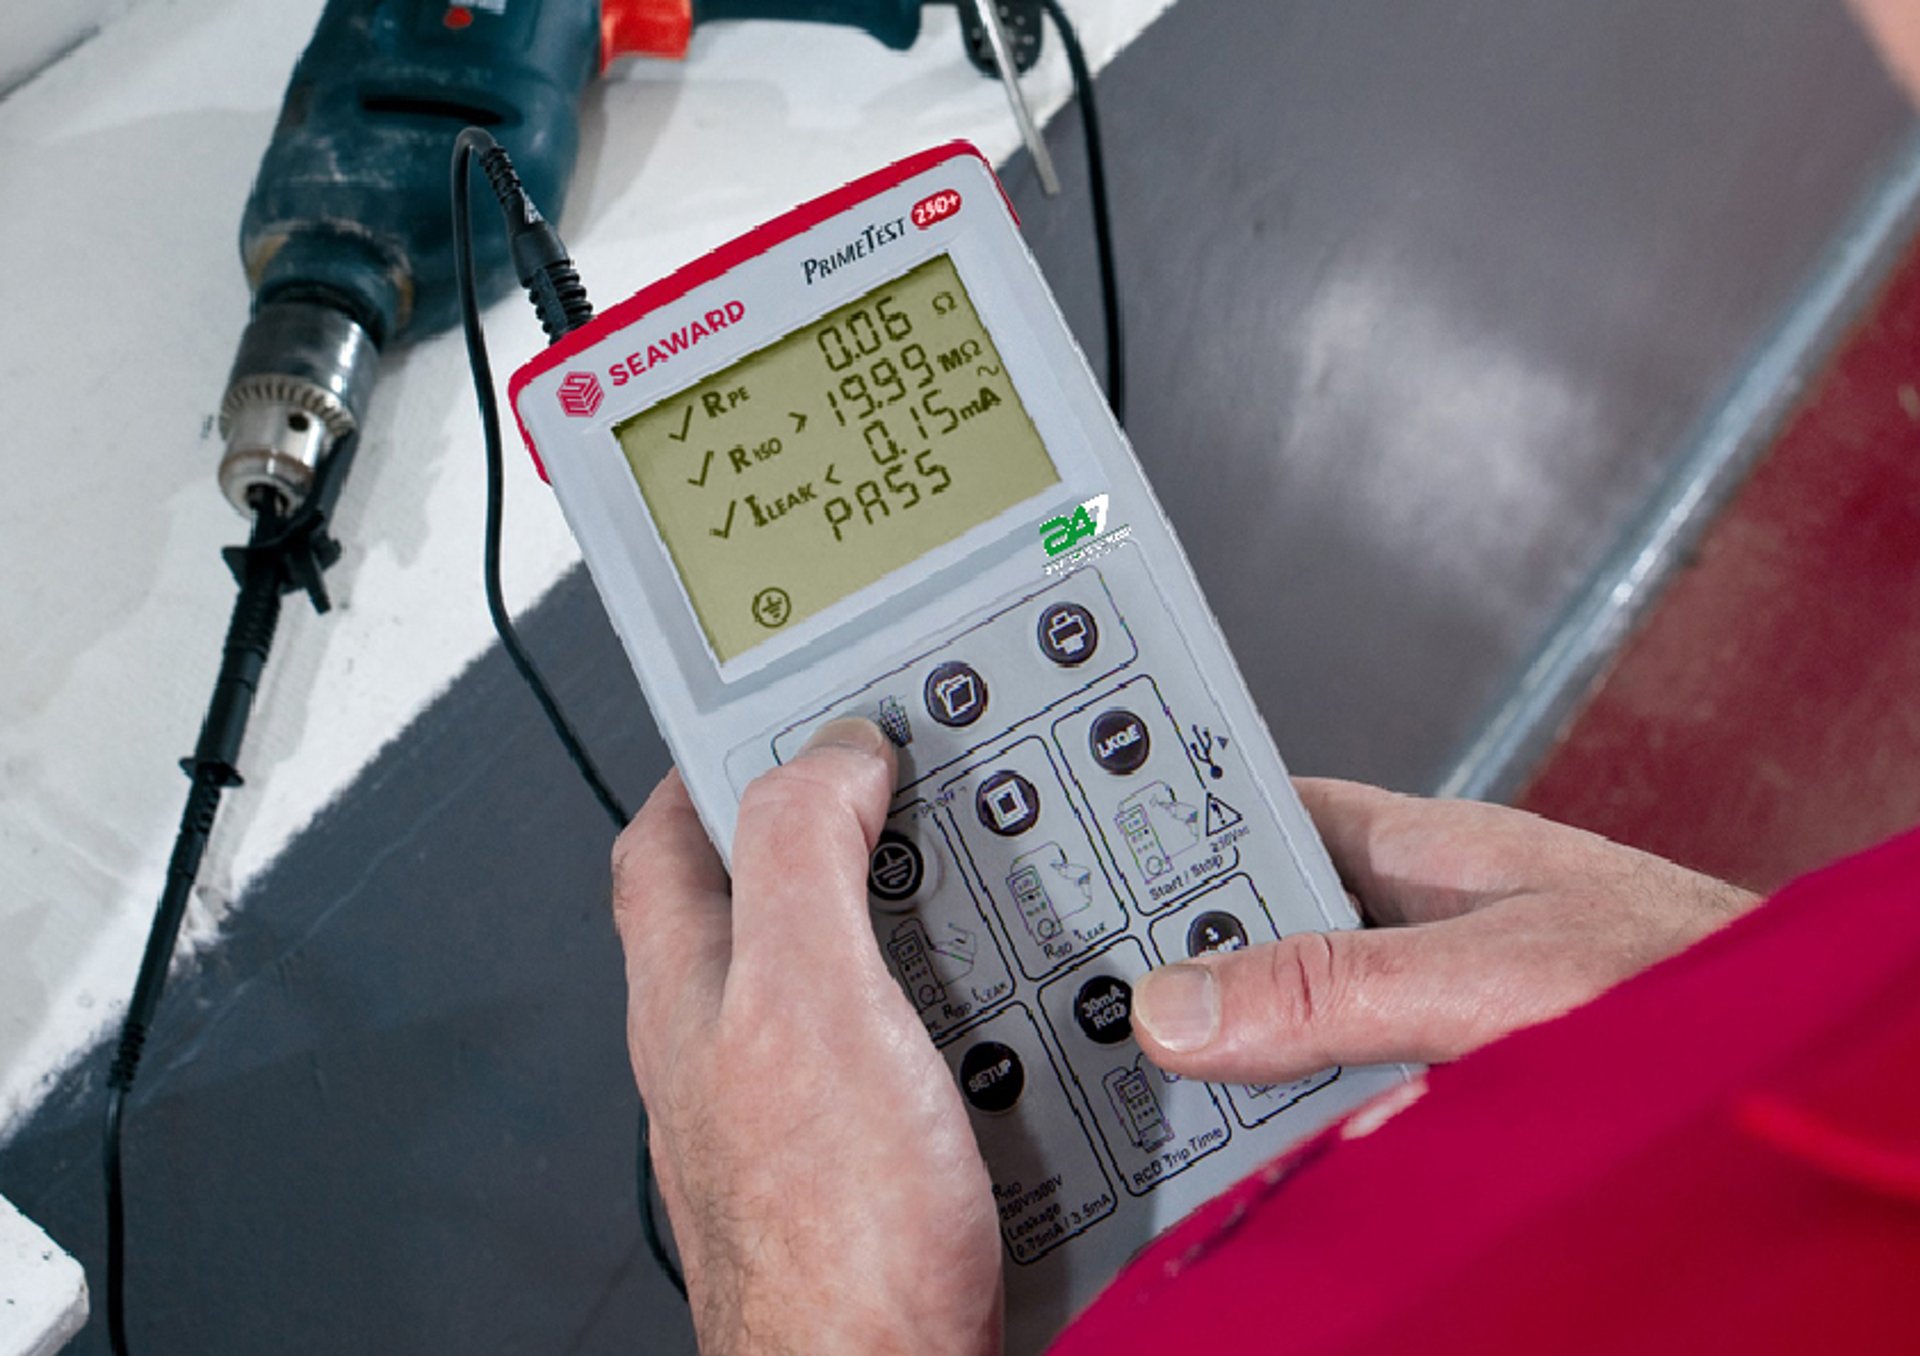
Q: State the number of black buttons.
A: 8